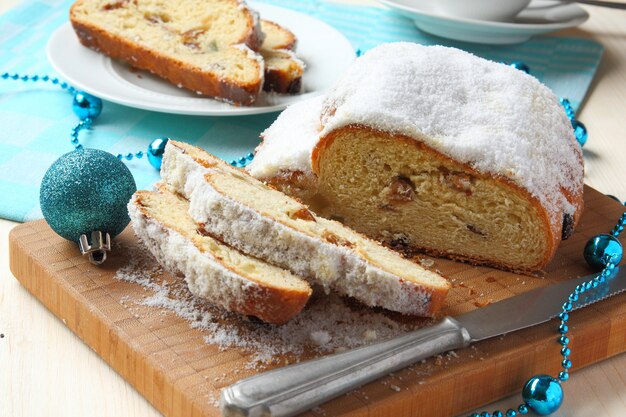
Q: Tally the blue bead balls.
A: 6